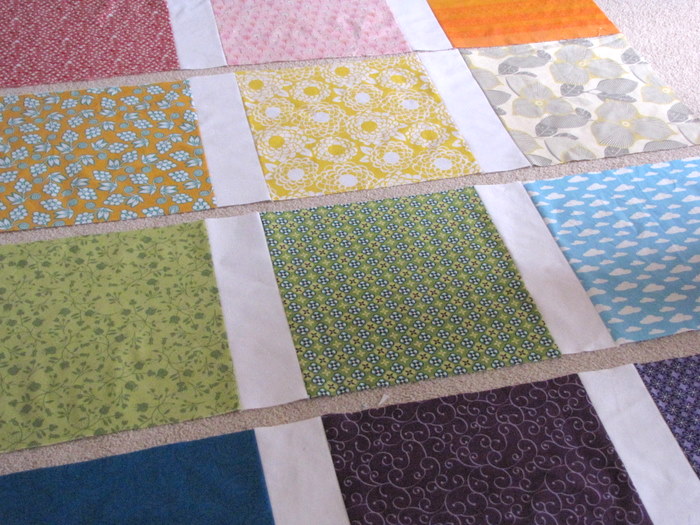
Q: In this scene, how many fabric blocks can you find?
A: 12